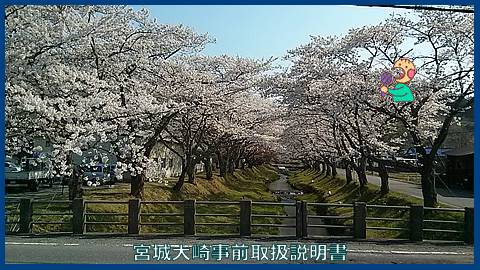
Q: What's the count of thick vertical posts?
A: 9